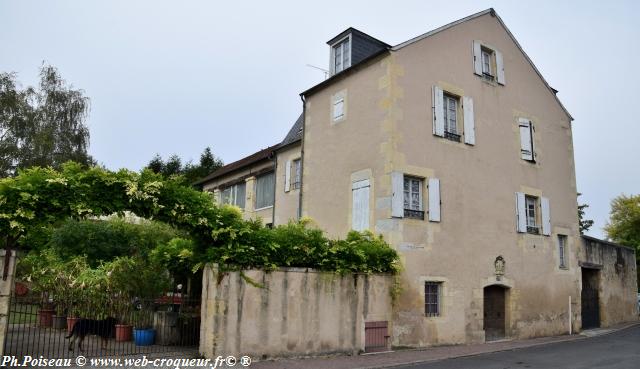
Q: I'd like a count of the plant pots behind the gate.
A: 5